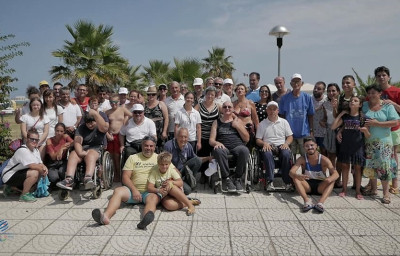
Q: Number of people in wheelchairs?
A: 4